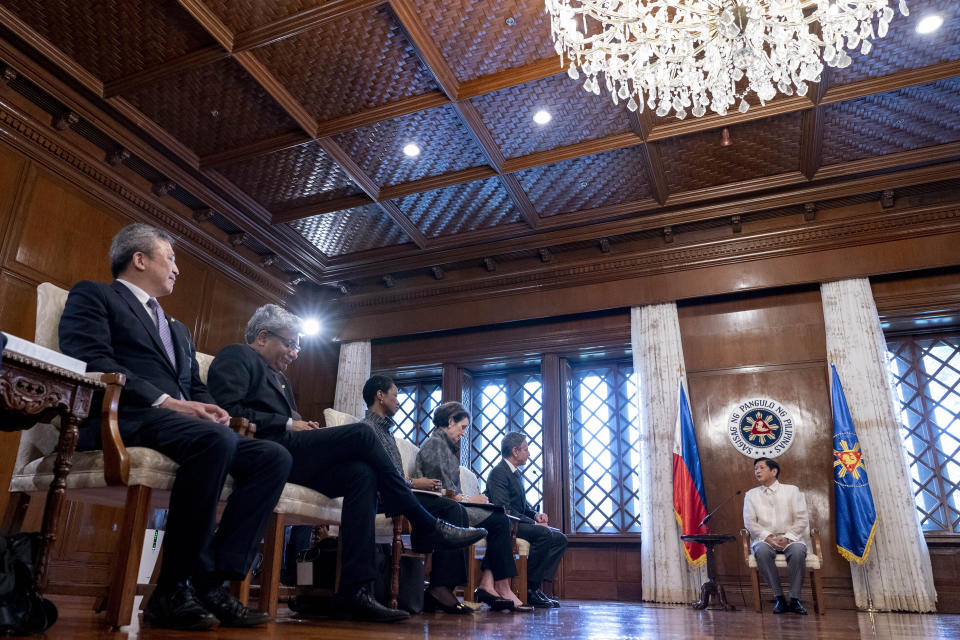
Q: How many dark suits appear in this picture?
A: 3